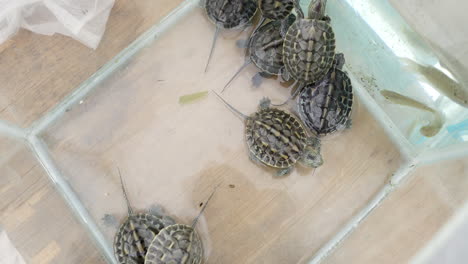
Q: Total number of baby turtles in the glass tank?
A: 8